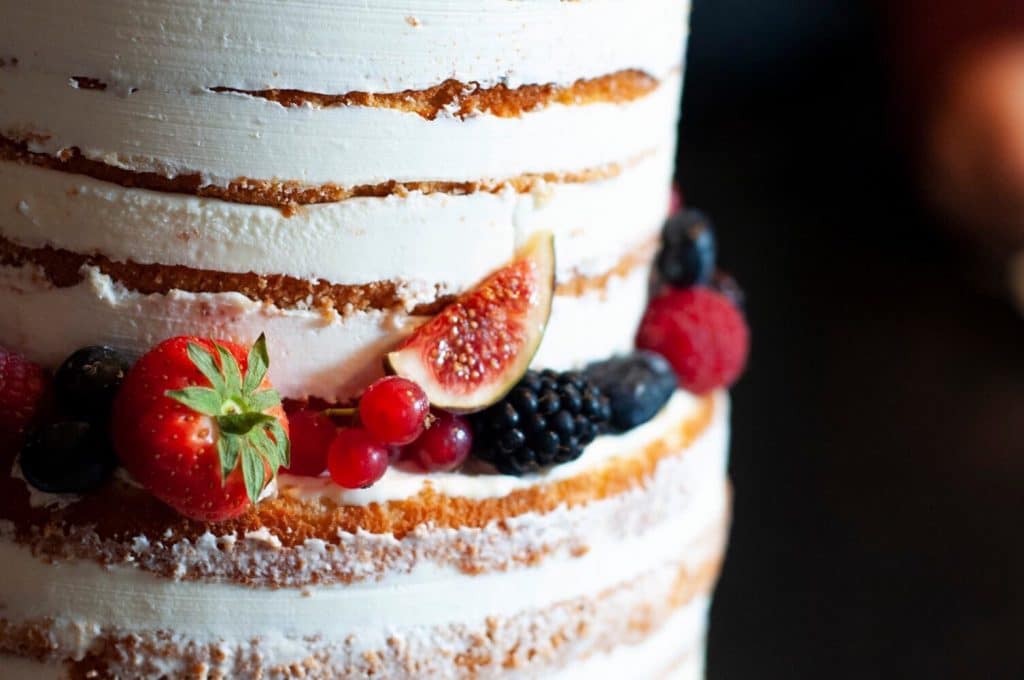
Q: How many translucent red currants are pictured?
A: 4